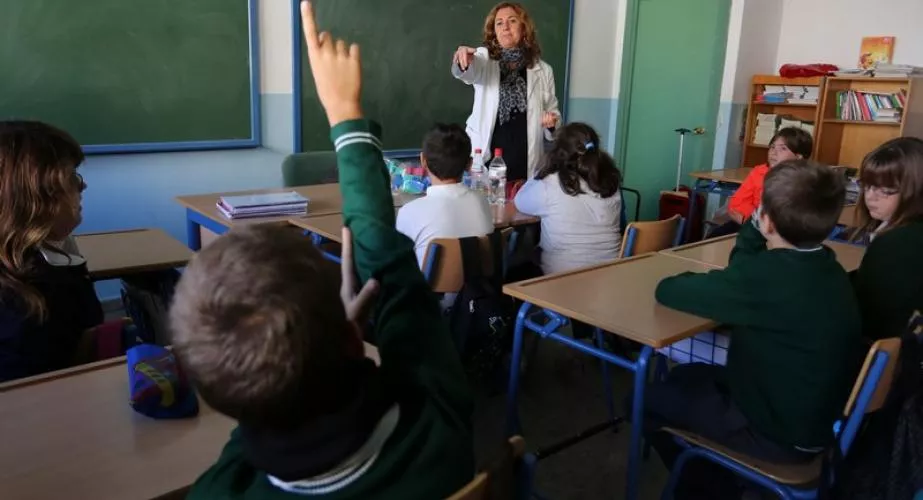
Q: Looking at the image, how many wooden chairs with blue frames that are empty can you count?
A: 1